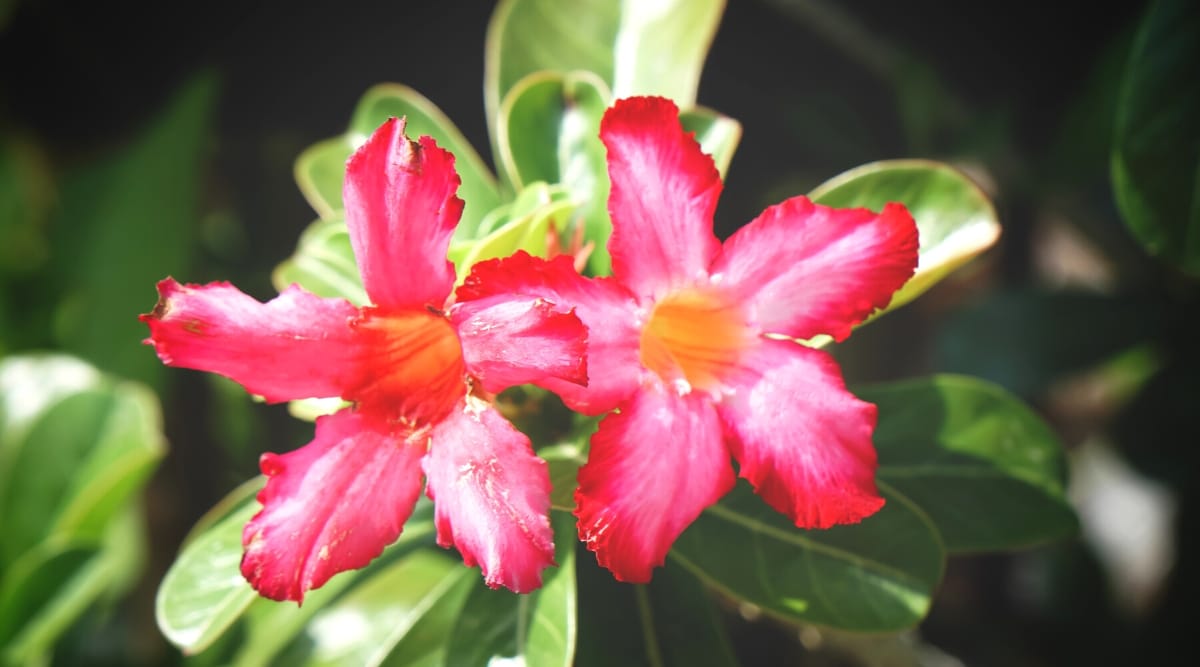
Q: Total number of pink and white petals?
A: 10